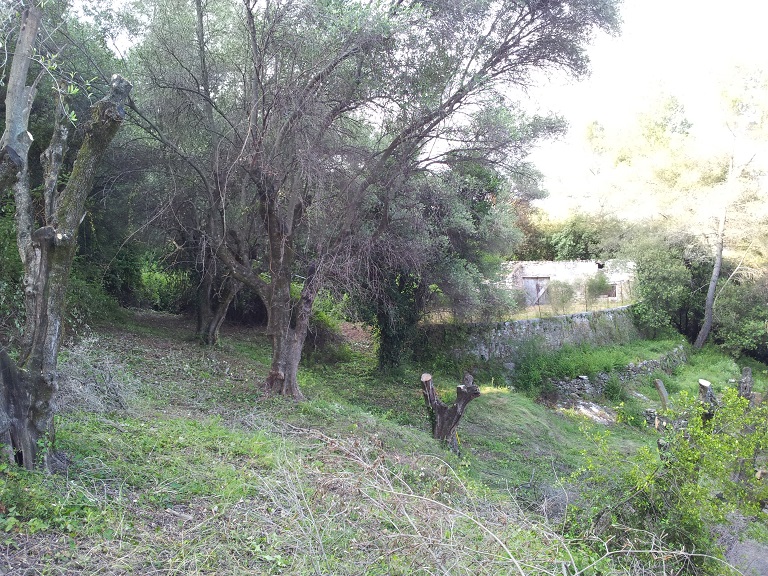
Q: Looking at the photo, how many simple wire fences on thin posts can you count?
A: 1